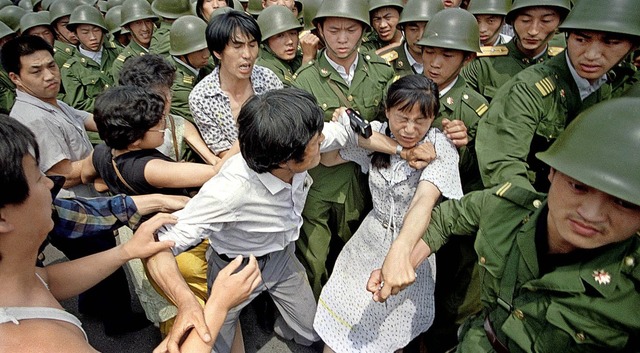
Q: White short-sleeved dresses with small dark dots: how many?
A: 1